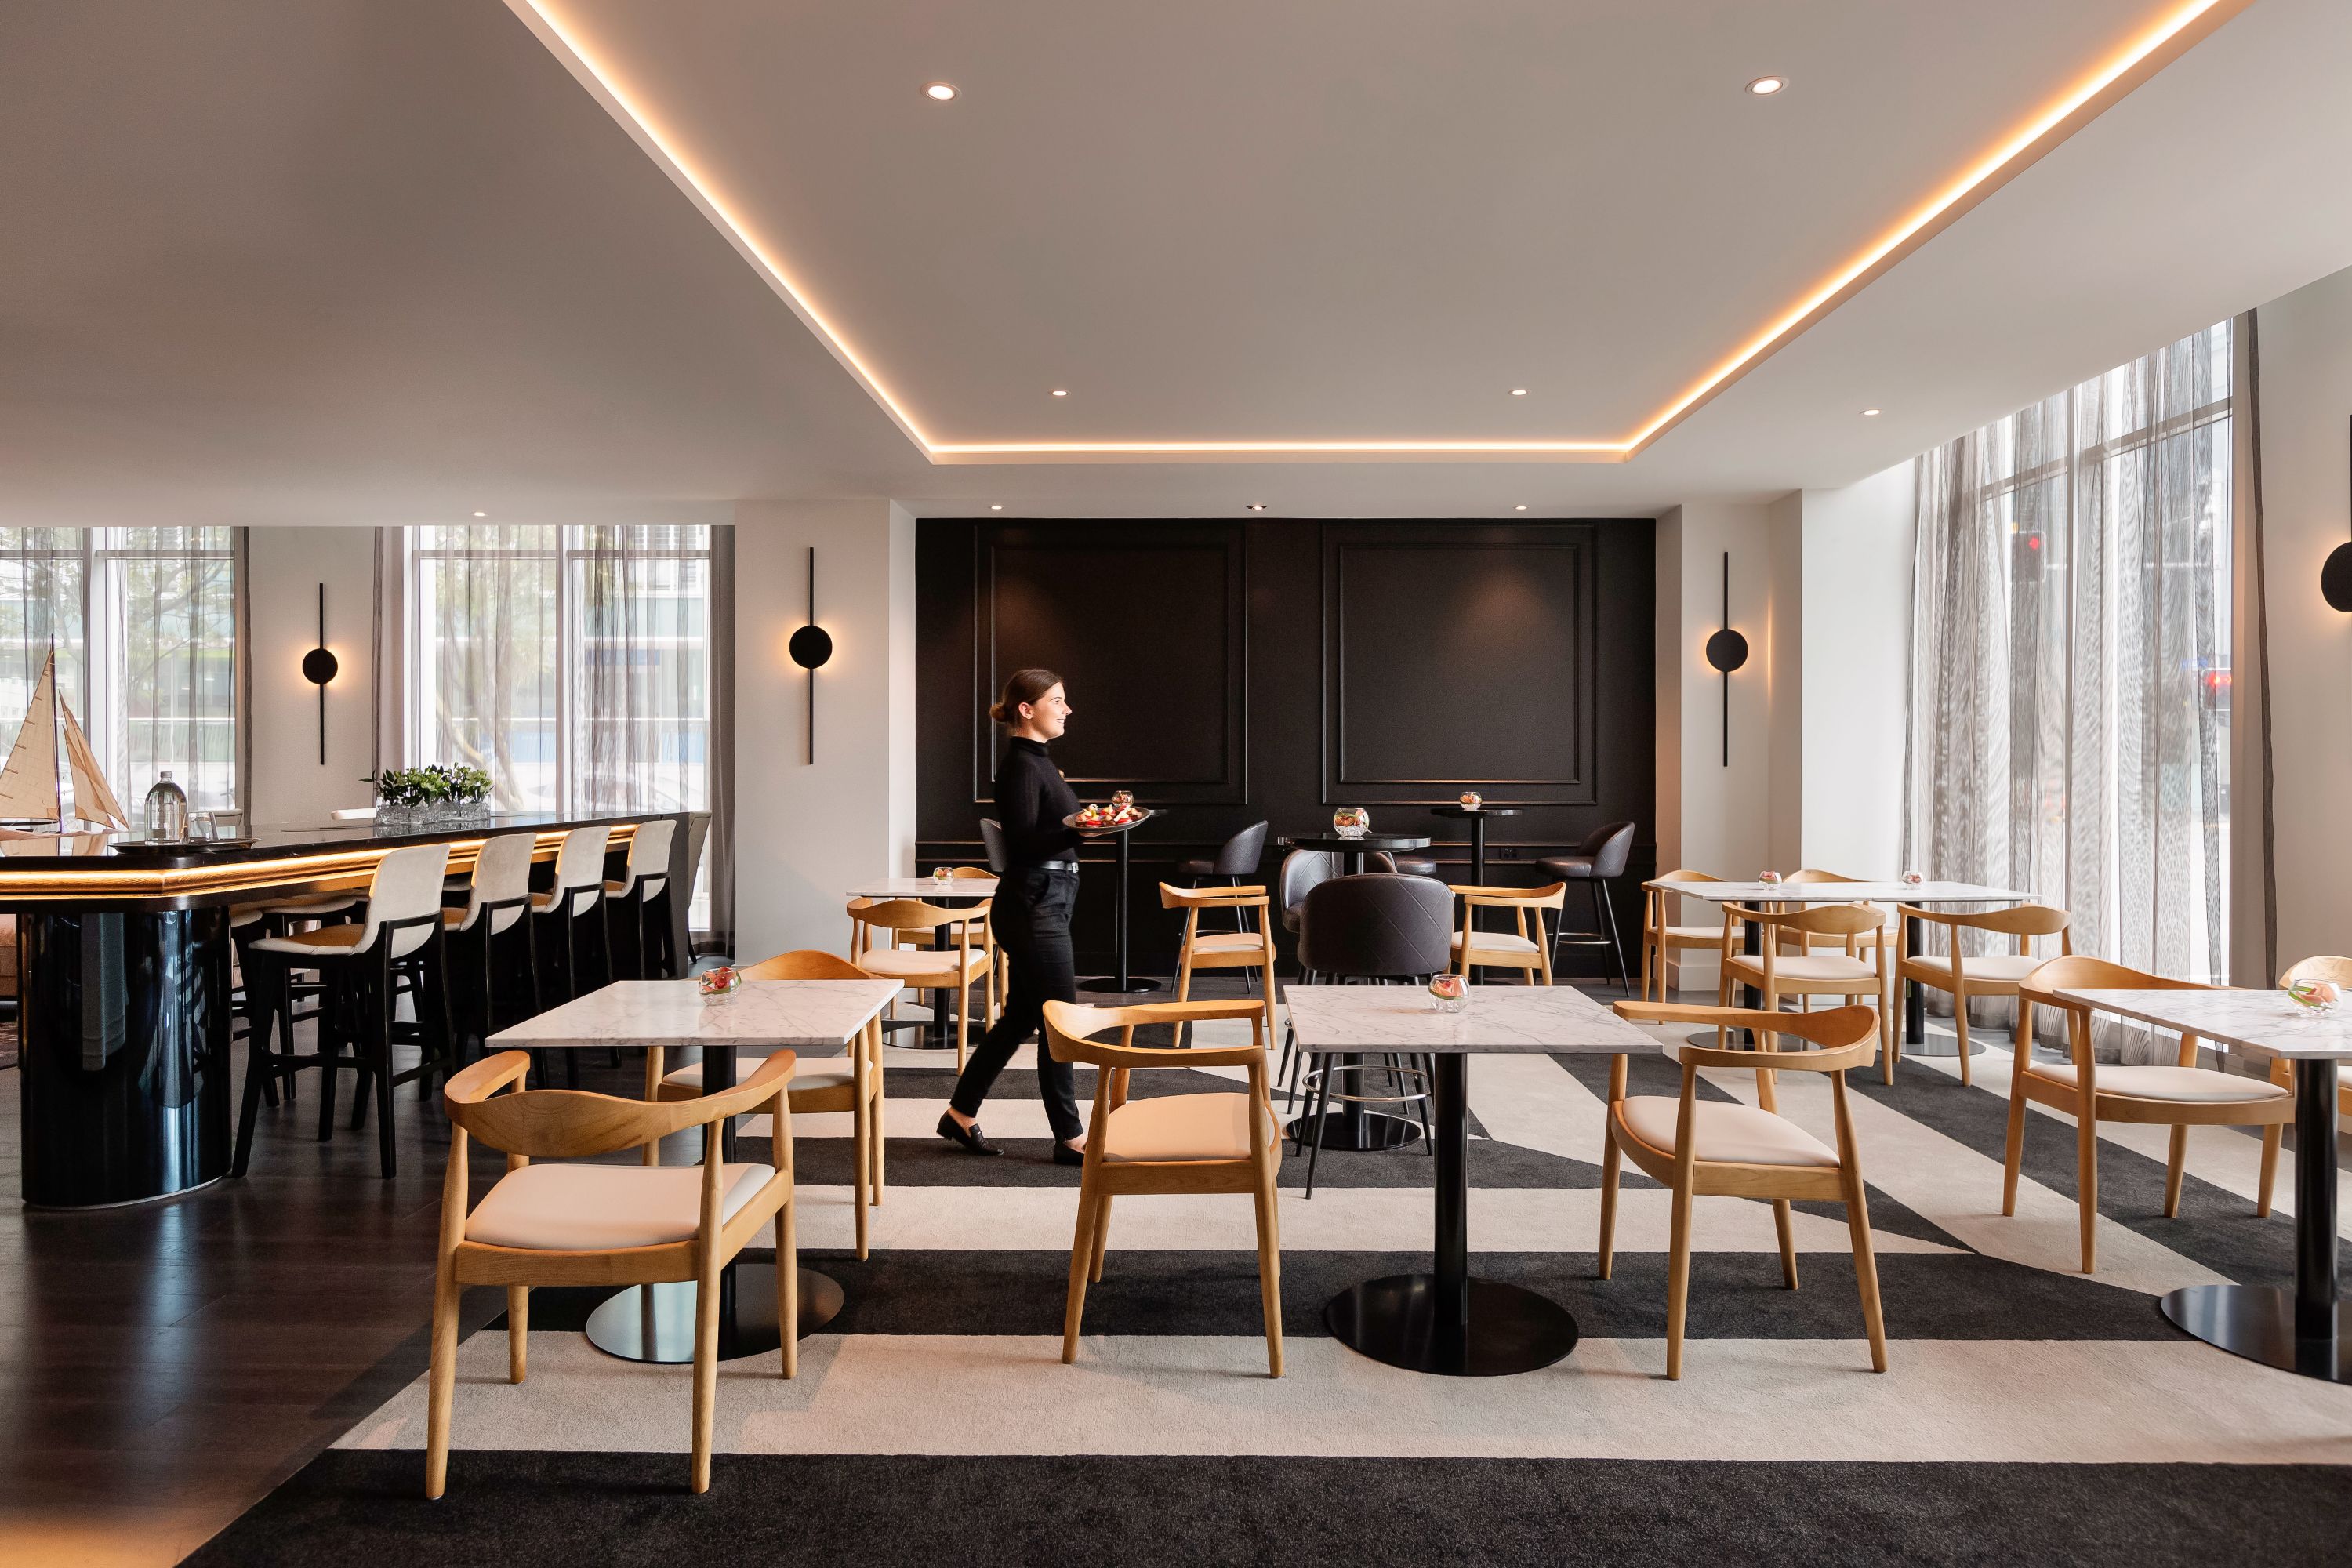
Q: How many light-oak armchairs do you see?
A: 14